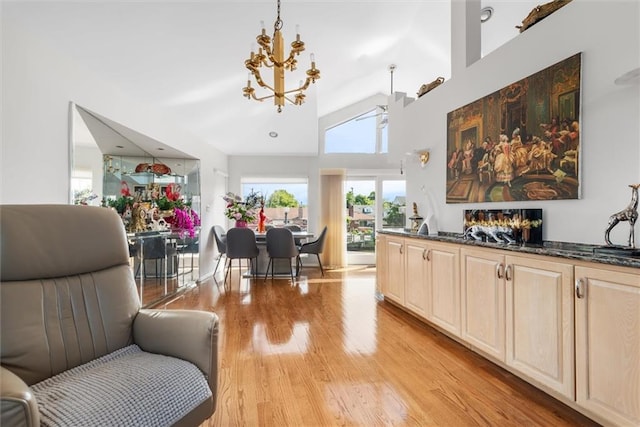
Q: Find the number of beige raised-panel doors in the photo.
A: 6